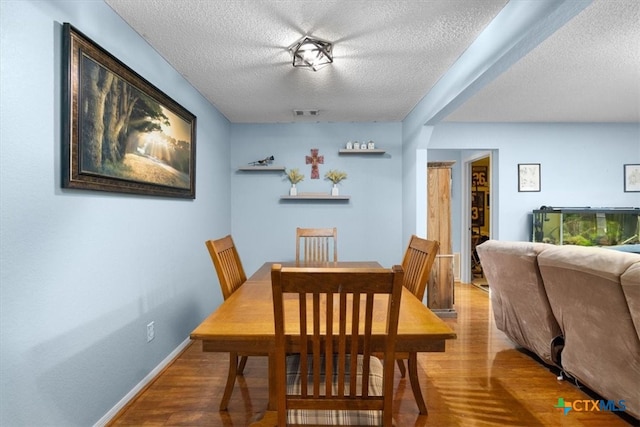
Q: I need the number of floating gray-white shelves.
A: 3